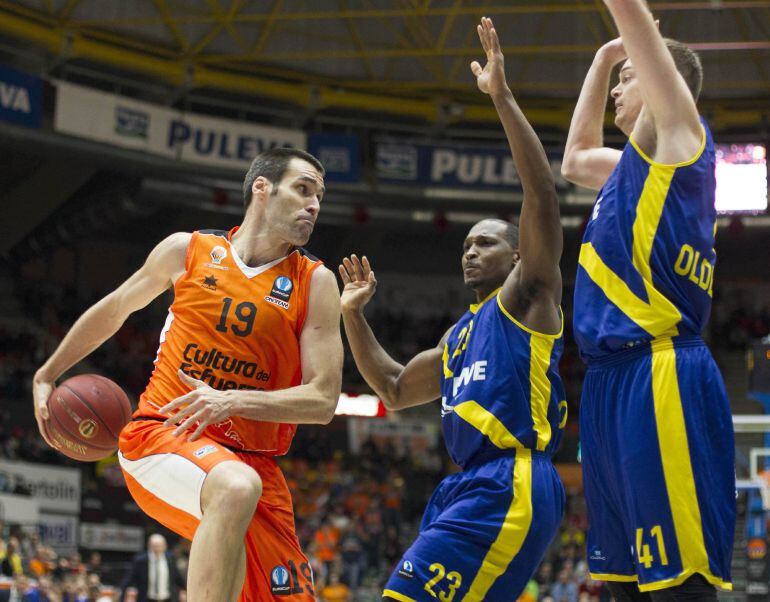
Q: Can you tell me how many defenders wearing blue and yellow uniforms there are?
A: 2